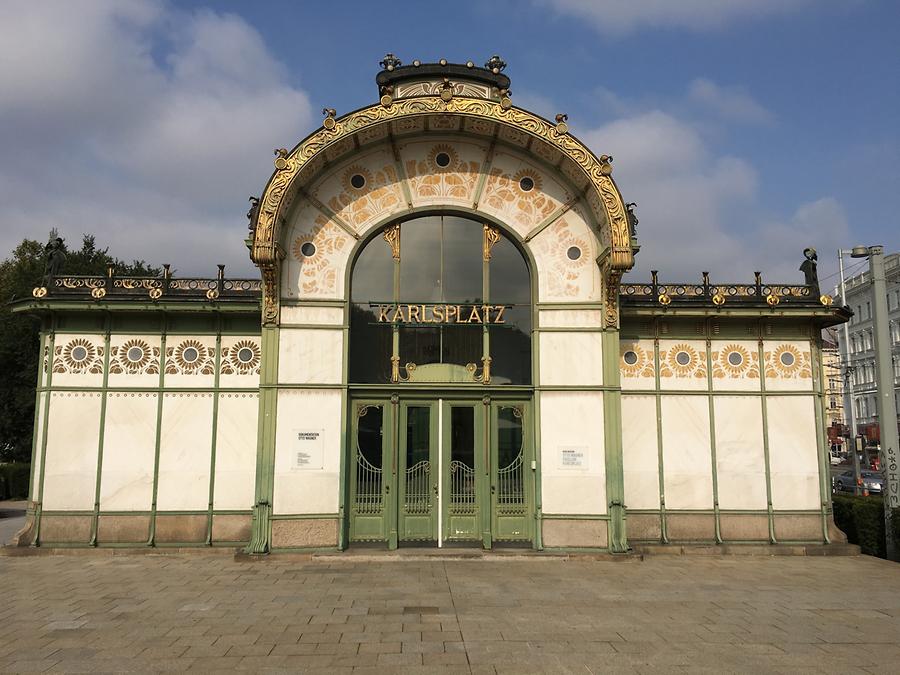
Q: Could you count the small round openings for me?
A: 13